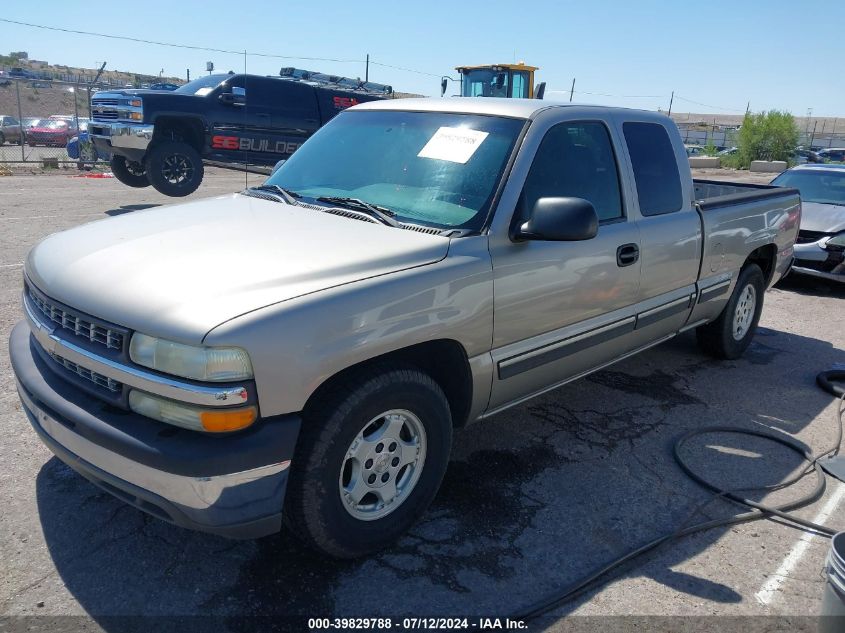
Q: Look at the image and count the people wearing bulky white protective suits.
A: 0